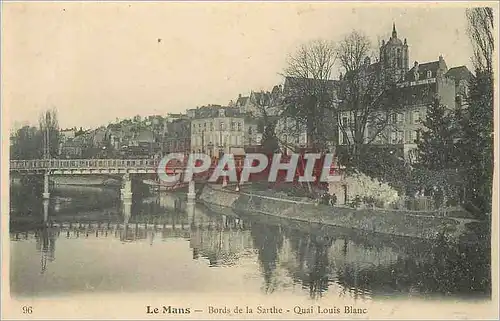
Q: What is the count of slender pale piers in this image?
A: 3